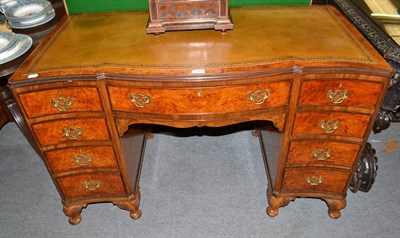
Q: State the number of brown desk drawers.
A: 9